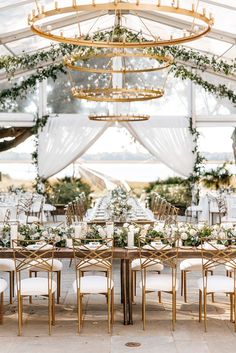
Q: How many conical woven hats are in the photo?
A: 0